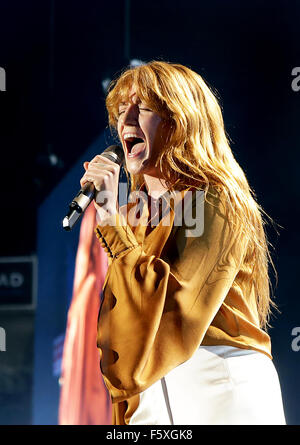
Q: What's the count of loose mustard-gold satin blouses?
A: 1